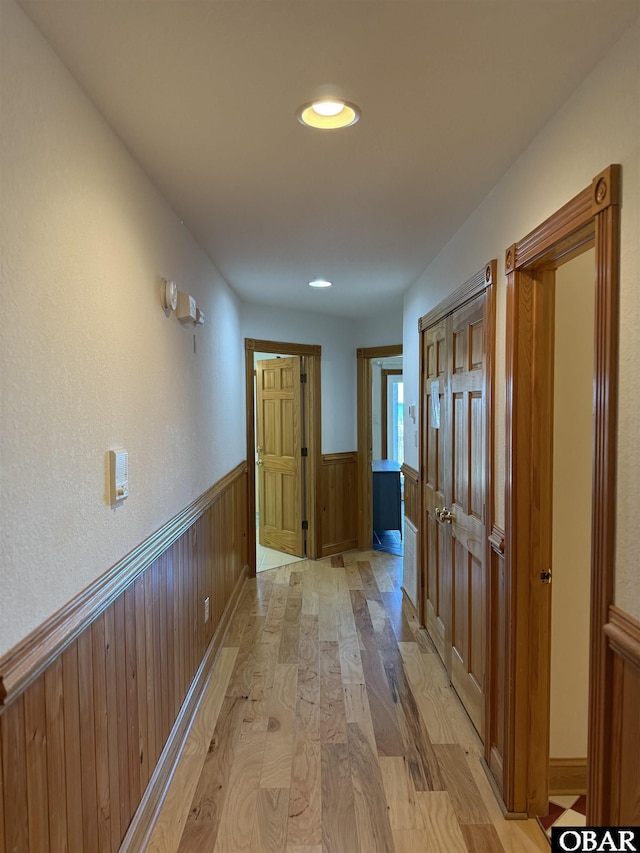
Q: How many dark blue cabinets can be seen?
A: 1